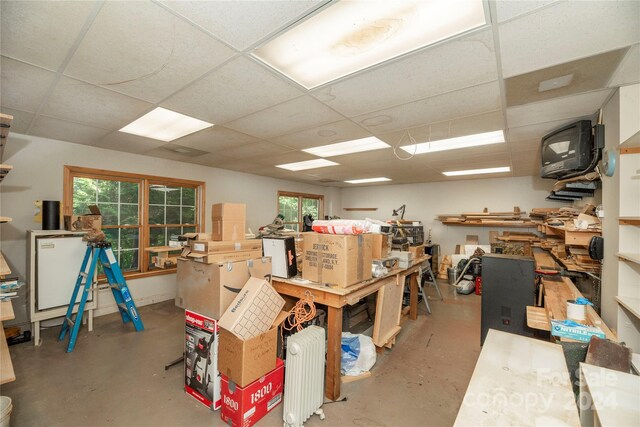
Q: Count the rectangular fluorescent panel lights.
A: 7